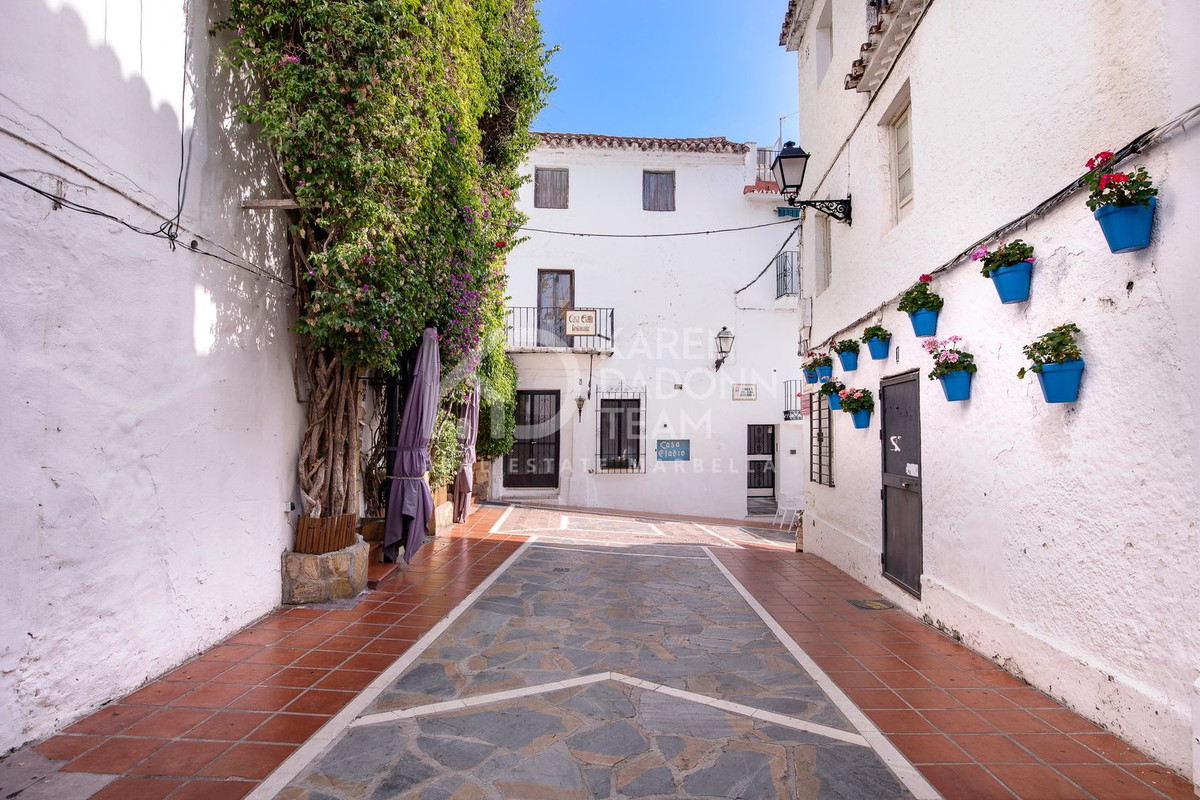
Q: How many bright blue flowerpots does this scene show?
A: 11